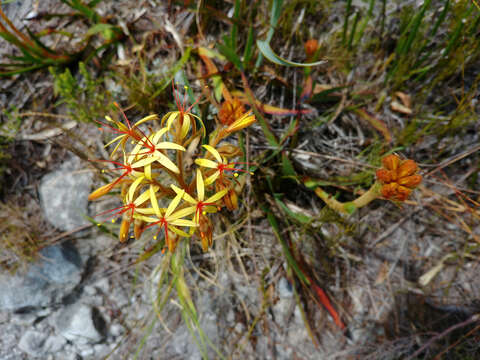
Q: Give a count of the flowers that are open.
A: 8